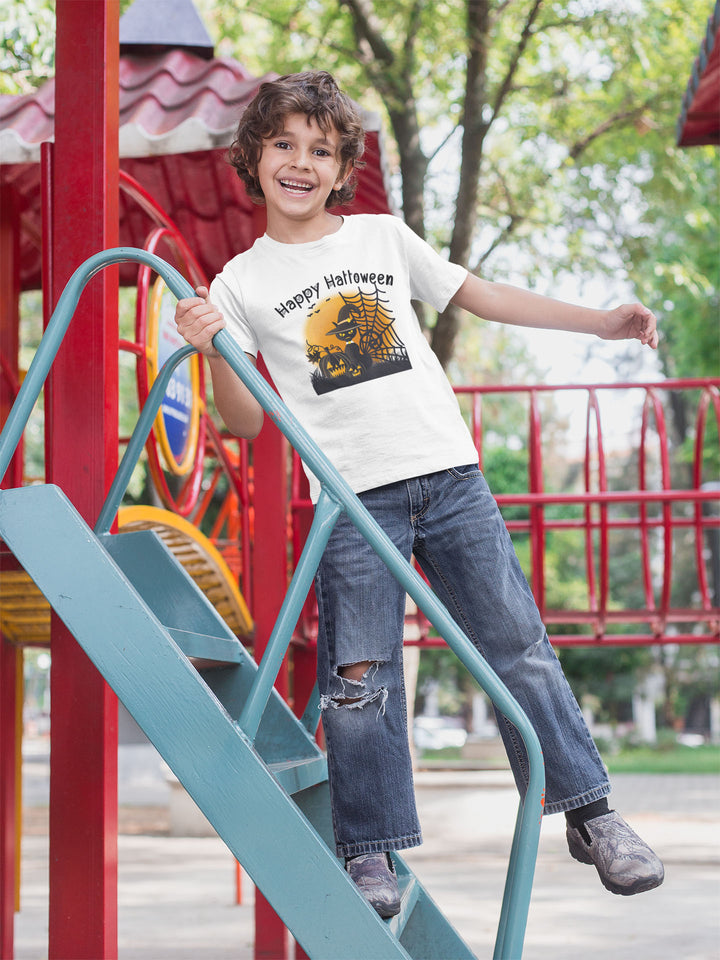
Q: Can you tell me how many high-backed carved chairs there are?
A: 0